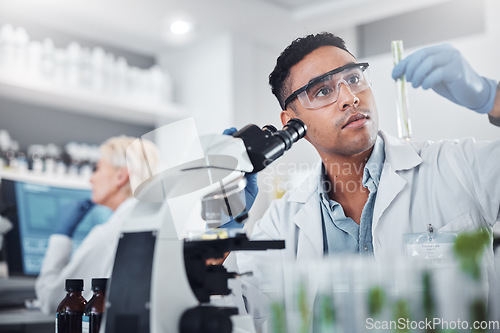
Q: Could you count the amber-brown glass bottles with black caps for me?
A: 2